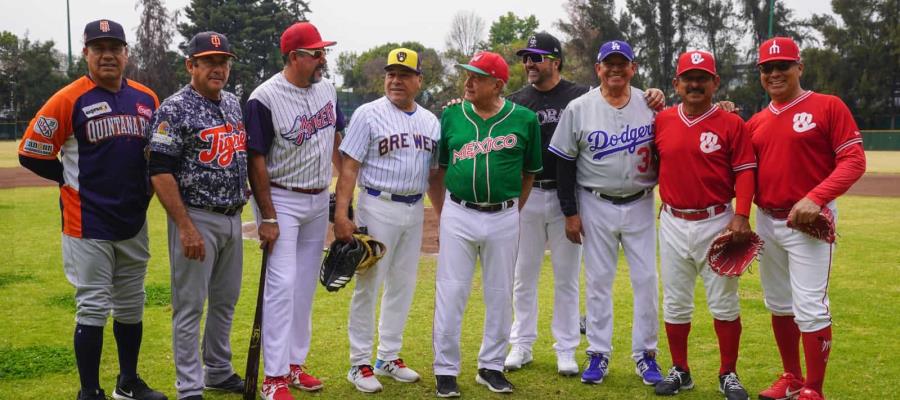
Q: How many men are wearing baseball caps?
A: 9